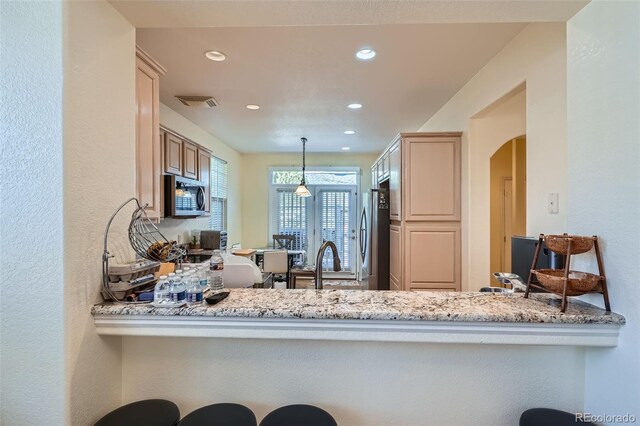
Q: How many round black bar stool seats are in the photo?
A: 4